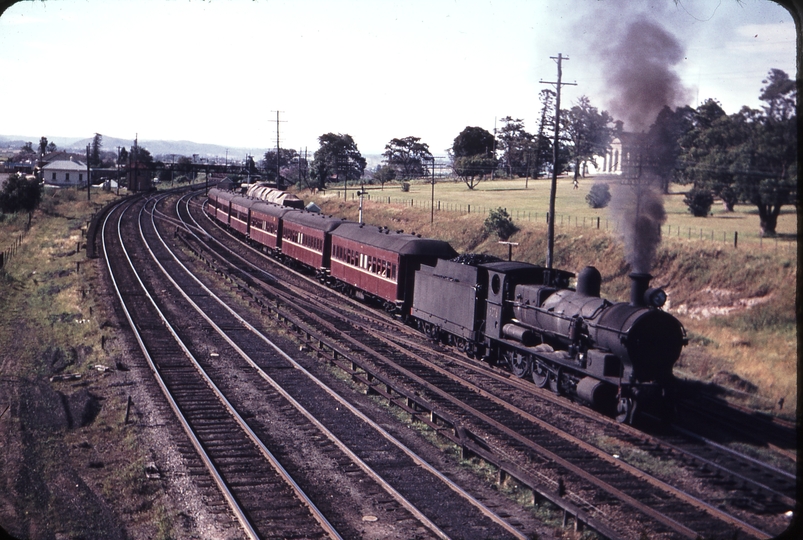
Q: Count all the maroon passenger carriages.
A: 6